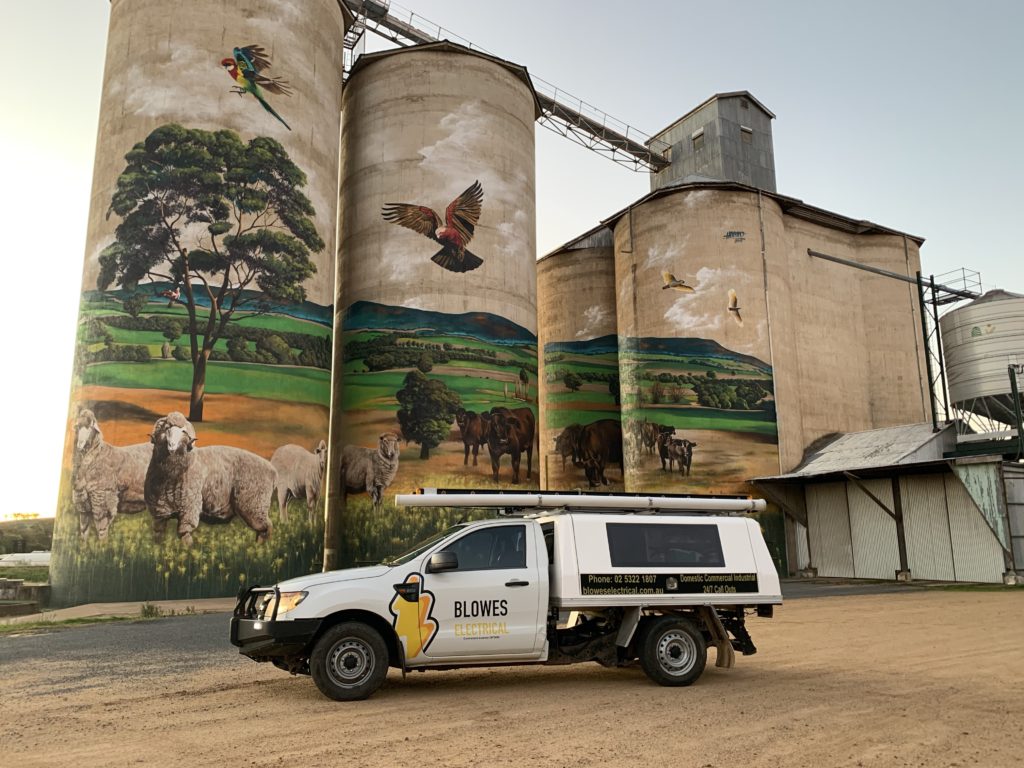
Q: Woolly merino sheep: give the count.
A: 4